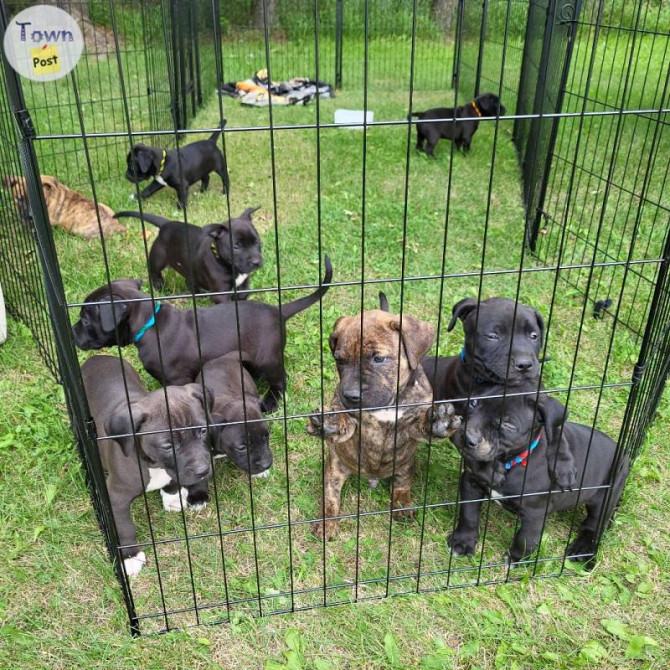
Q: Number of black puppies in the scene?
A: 8